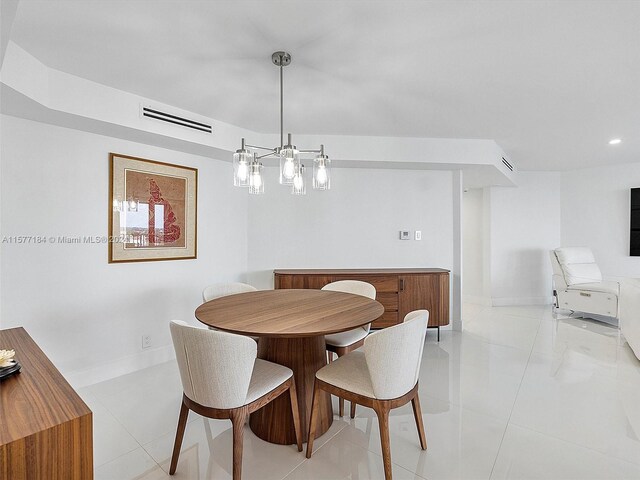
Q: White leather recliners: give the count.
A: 1